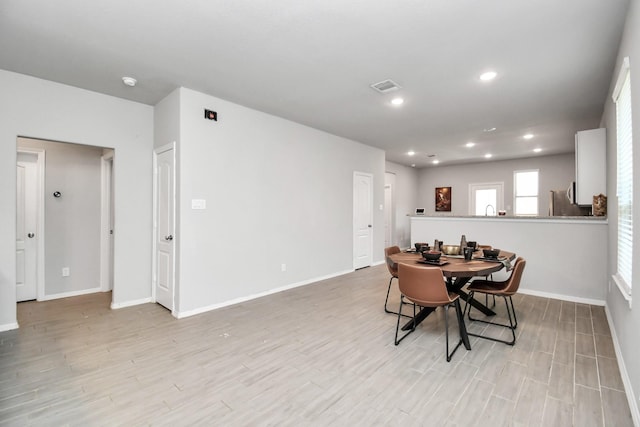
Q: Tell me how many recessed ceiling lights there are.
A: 8